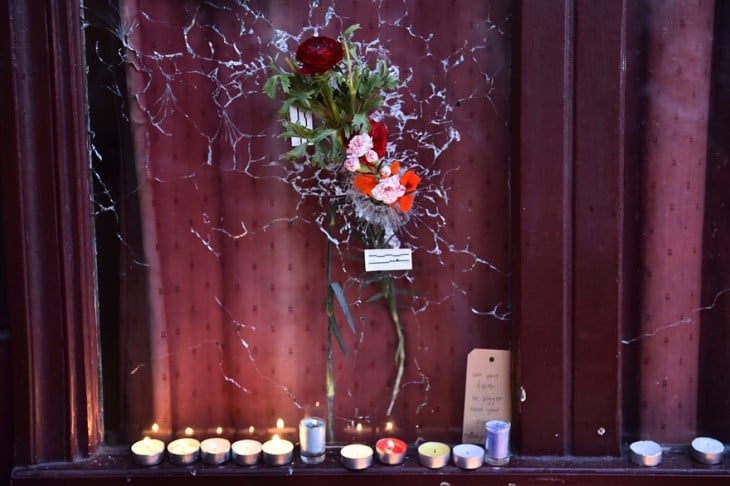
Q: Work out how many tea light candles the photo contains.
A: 11